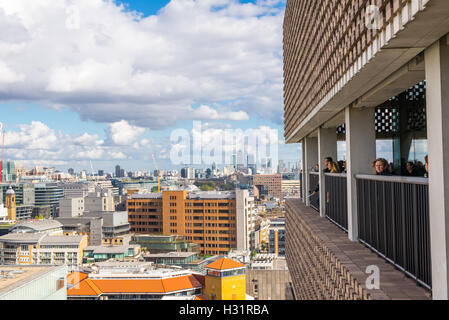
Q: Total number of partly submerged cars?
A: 0